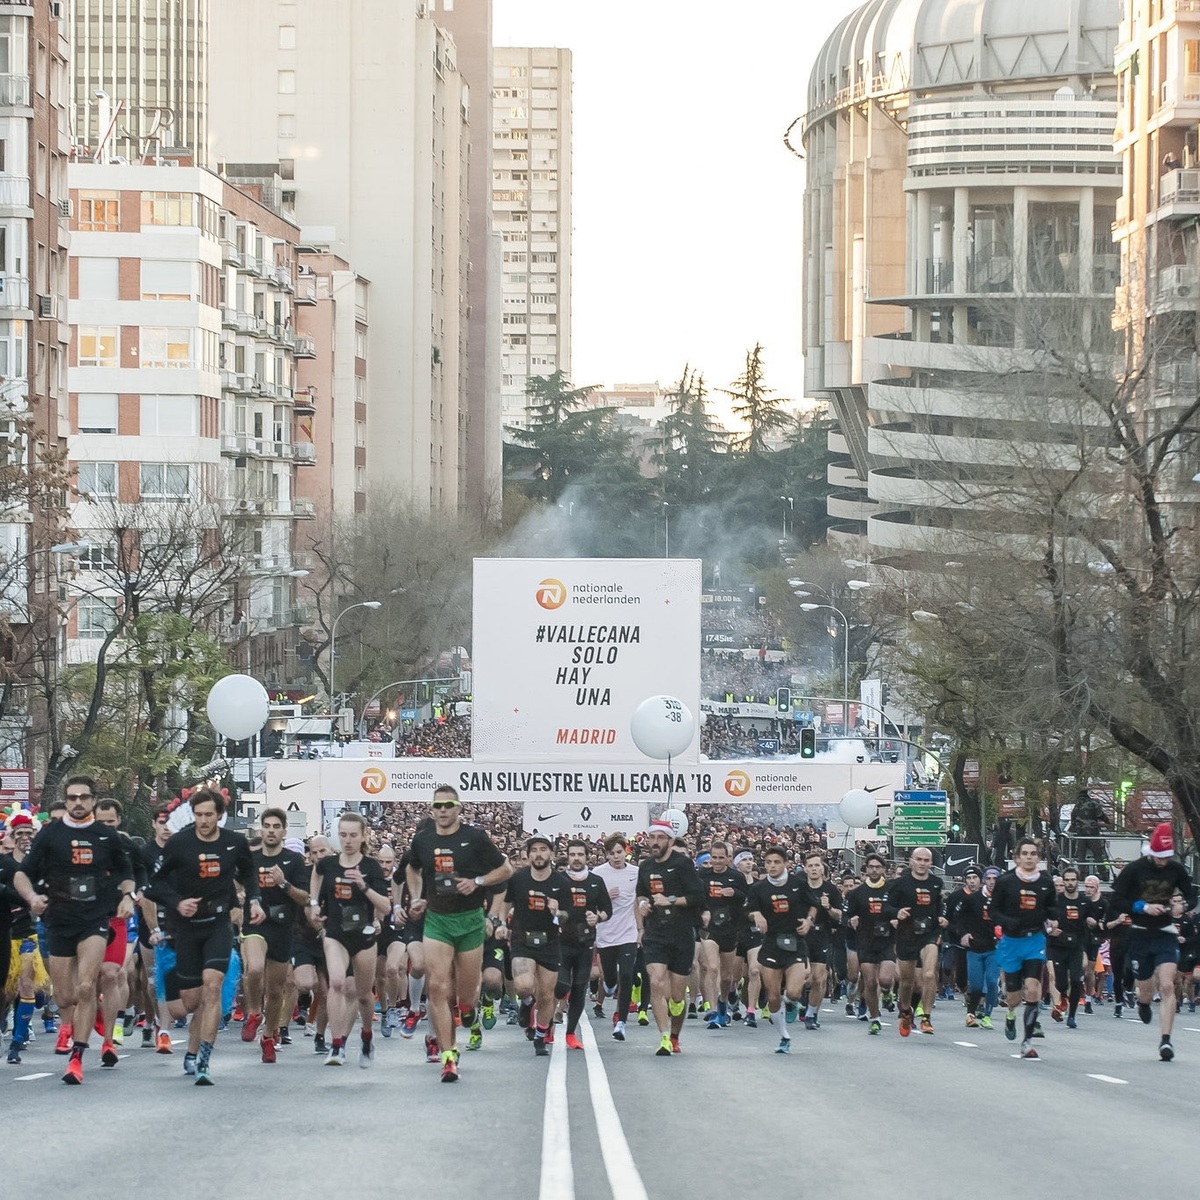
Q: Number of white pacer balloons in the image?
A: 4